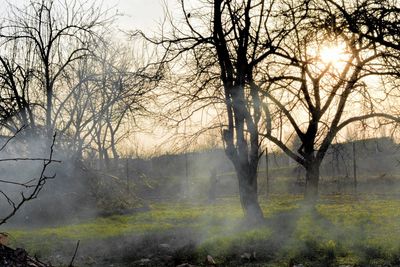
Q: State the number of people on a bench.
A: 0